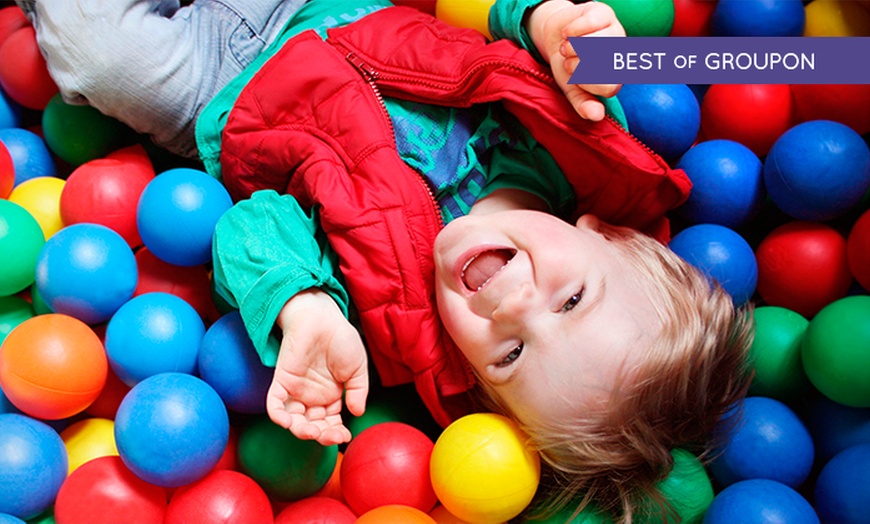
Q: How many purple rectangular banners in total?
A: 1